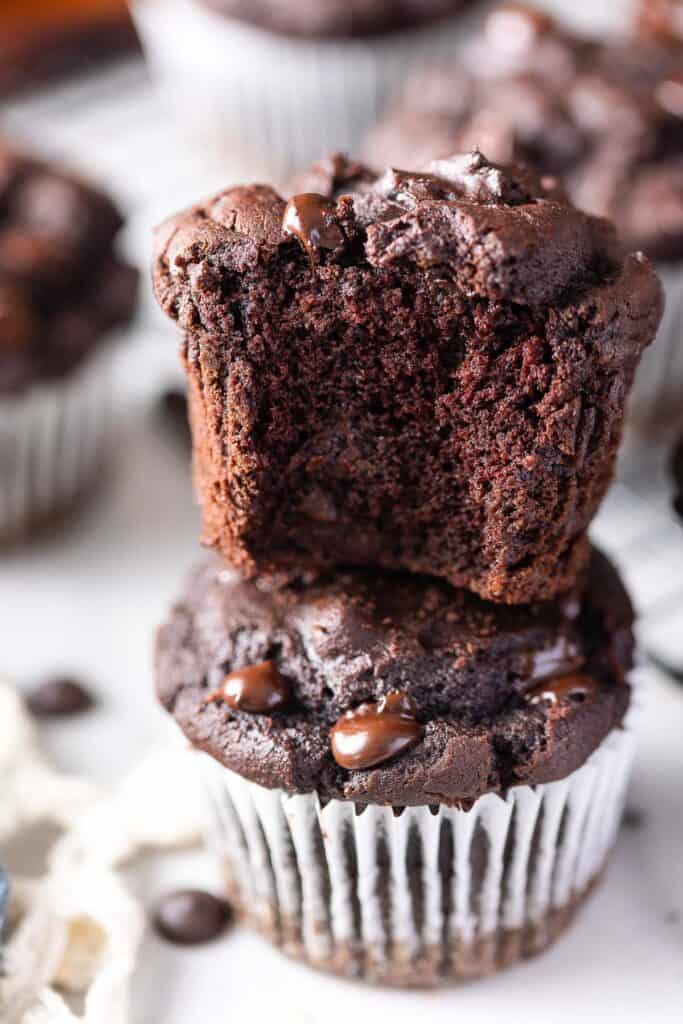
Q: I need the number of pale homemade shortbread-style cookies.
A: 0